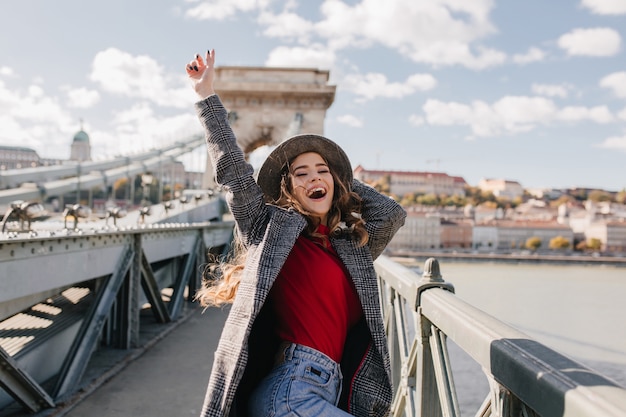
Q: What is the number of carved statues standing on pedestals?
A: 0